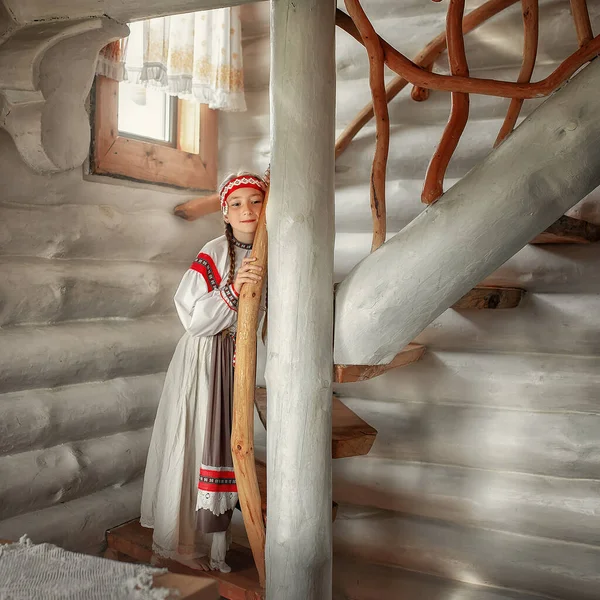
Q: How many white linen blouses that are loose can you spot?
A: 1